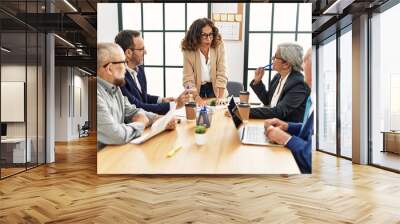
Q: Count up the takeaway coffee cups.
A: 3